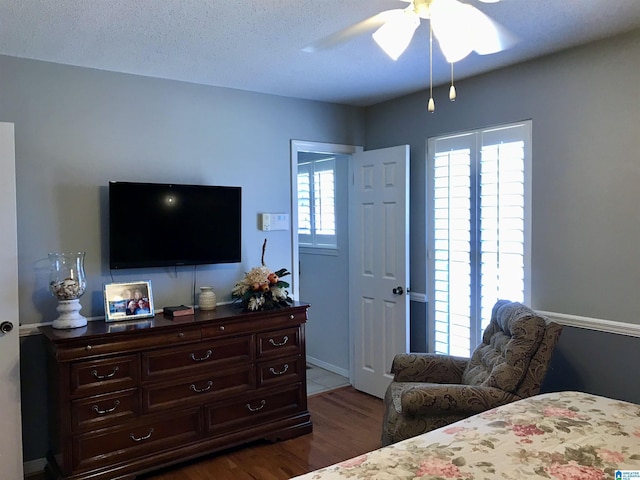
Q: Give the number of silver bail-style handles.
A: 8